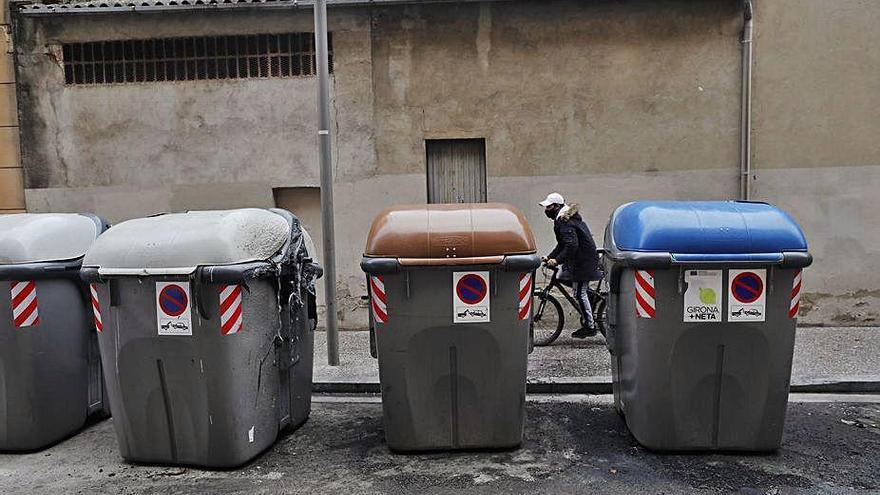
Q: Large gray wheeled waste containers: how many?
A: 4